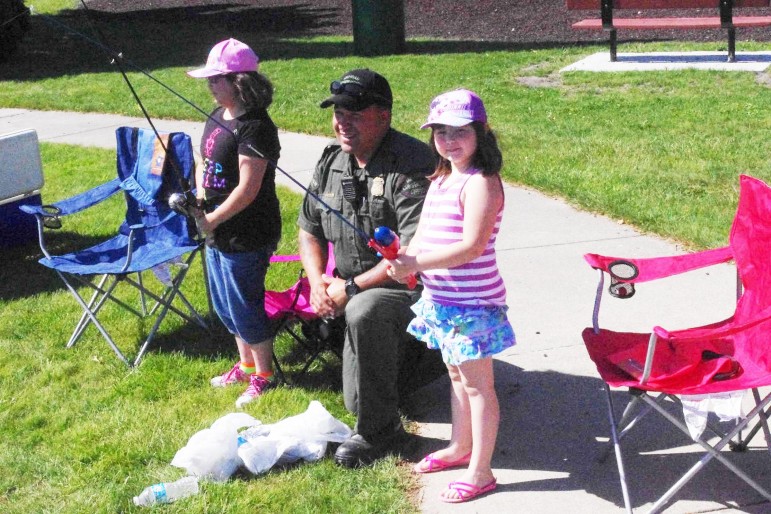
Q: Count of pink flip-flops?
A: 2